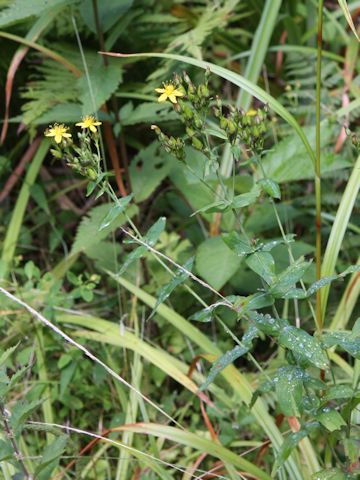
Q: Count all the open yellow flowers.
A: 3